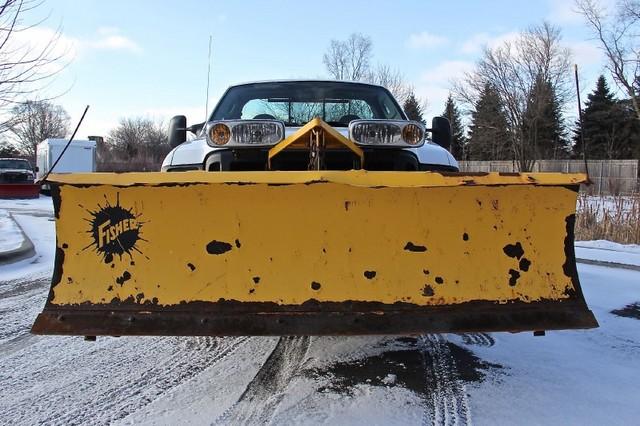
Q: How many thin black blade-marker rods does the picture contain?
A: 2